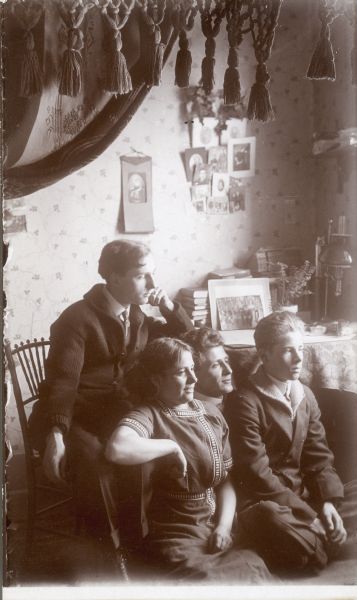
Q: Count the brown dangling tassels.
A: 9